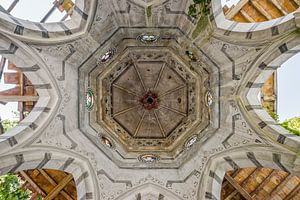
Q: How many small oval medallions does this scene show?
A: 8